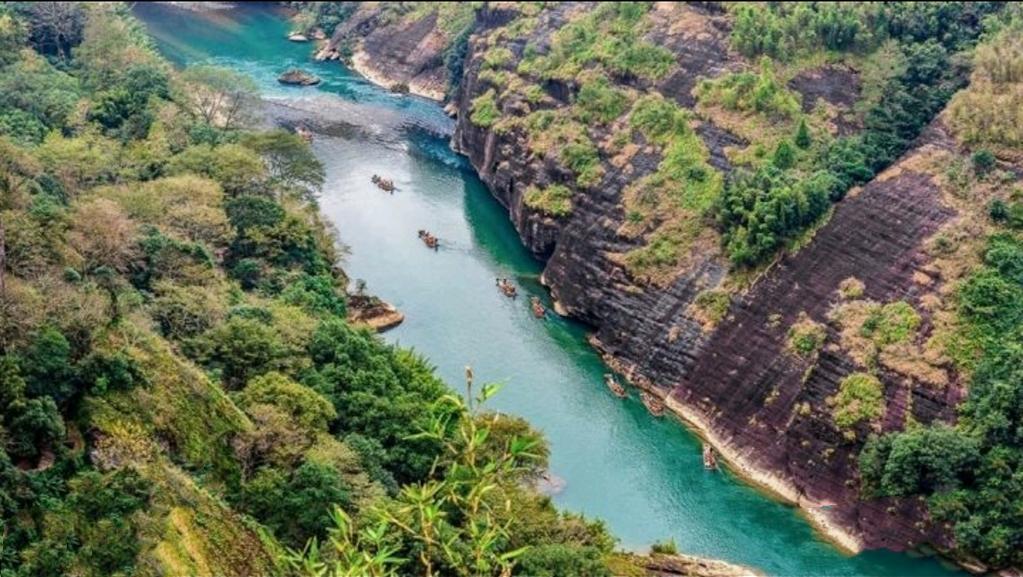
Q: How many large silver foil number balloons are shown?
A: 0